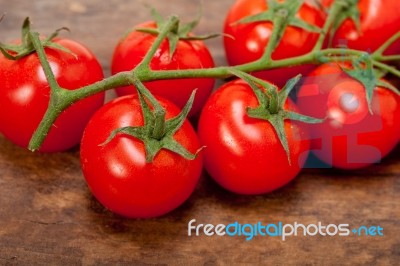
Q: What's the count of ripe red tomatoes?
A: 7